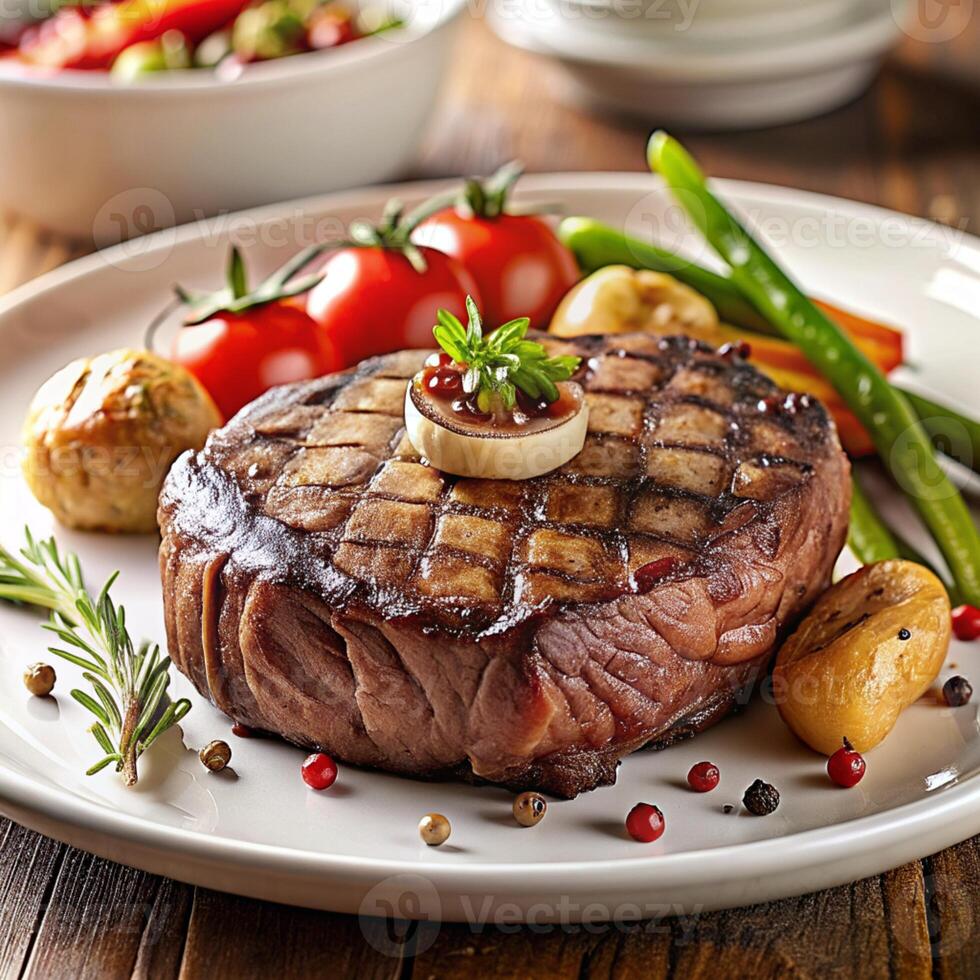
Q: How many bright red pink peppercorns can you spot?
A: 5